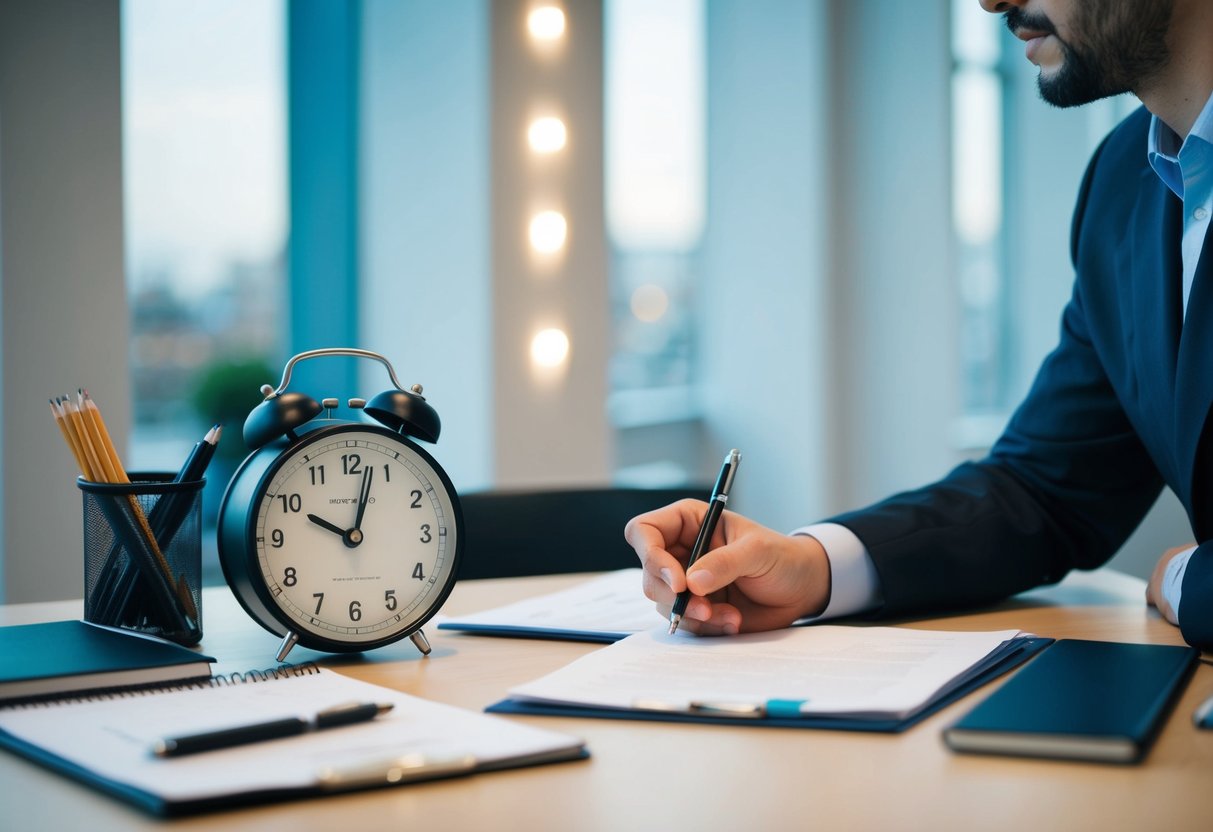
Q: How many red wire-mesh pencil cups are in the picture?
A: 0